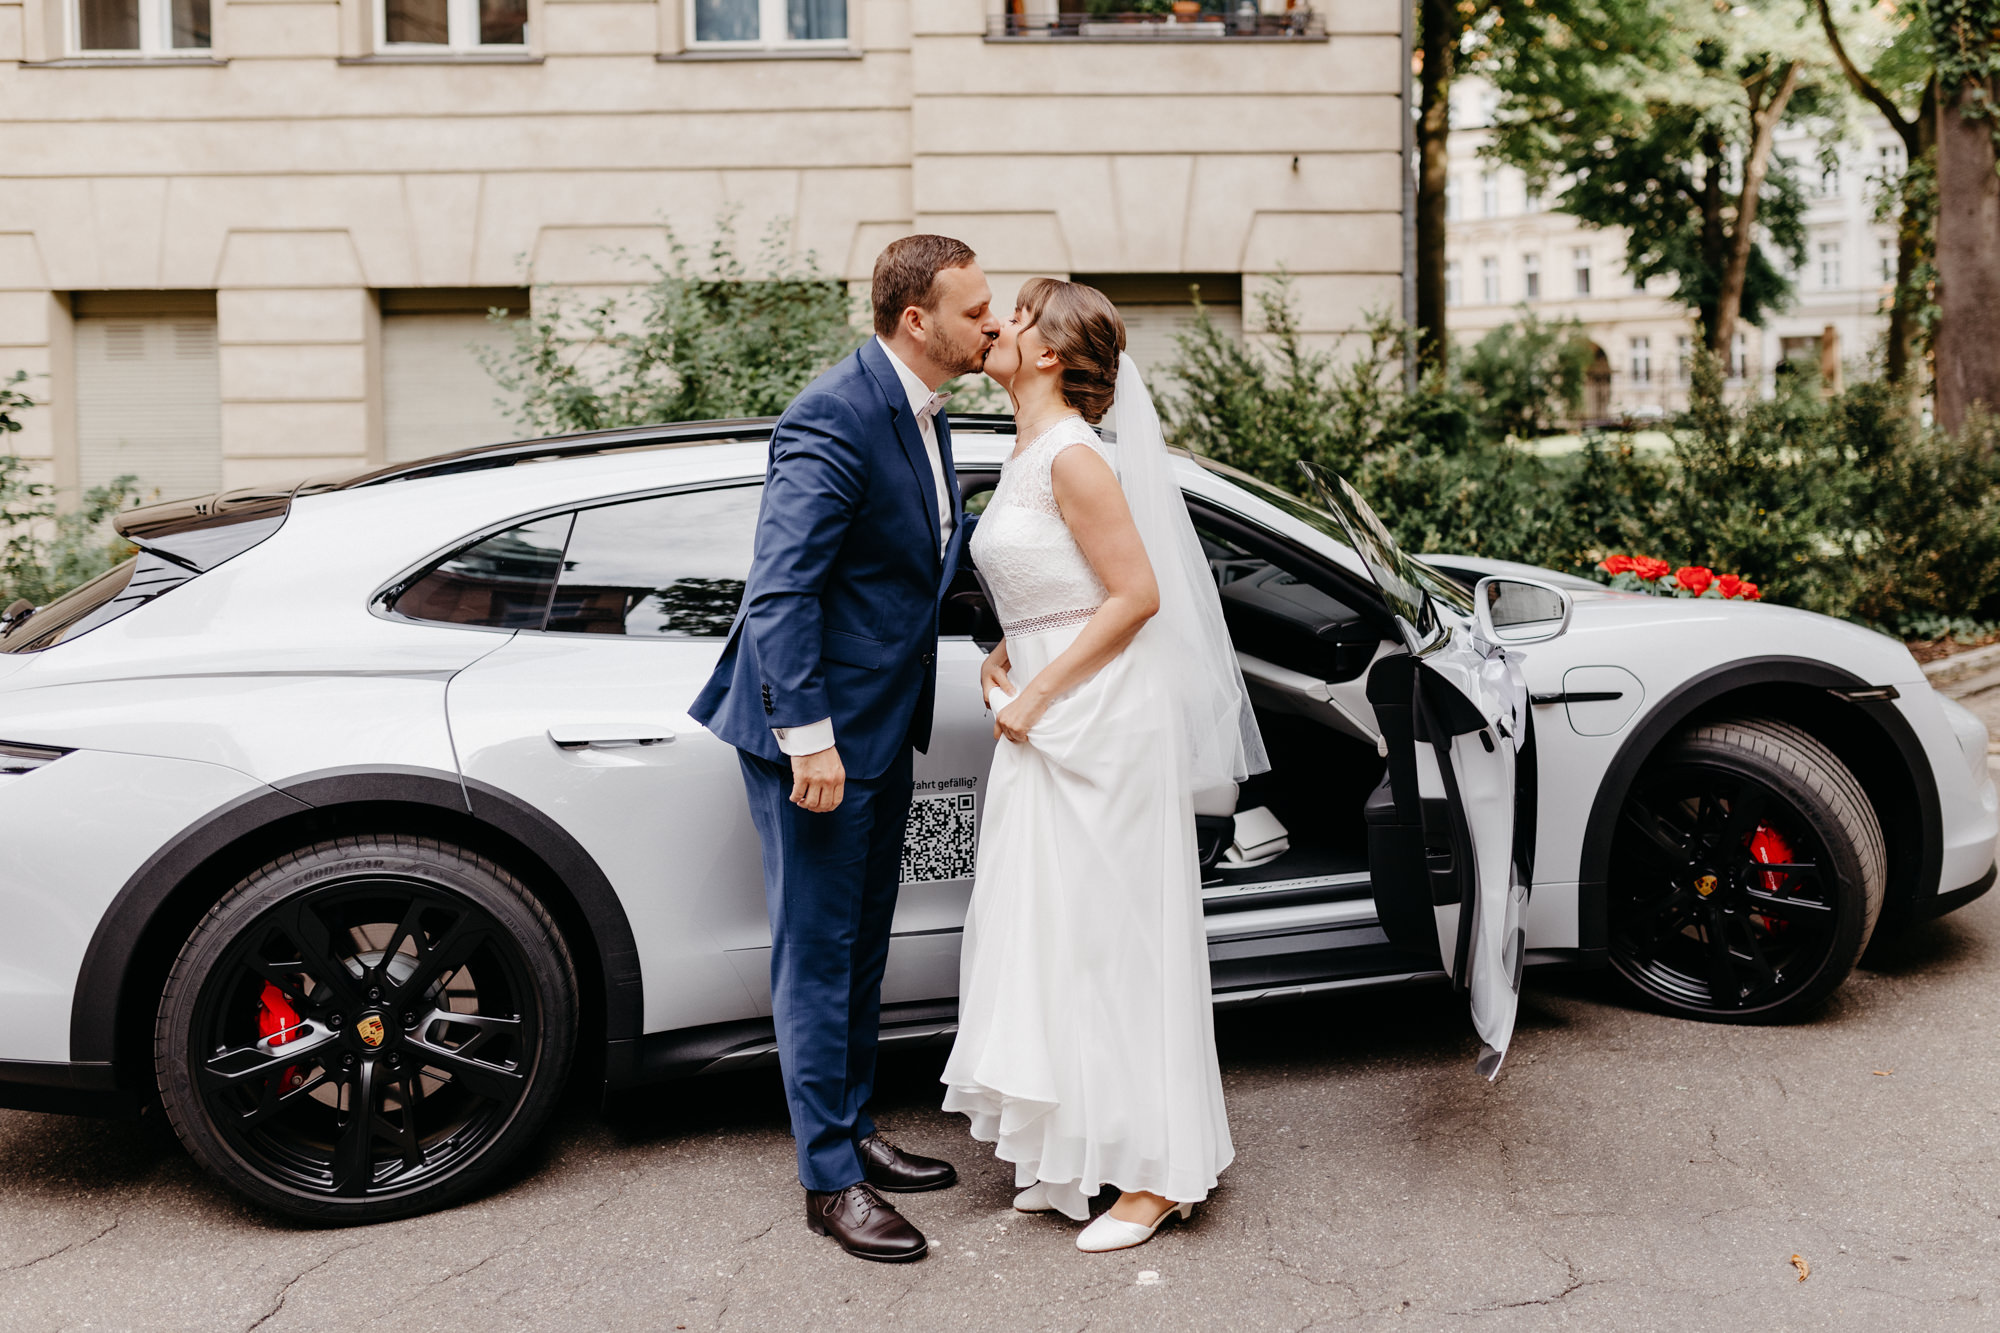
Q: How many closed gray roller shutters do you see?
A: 3